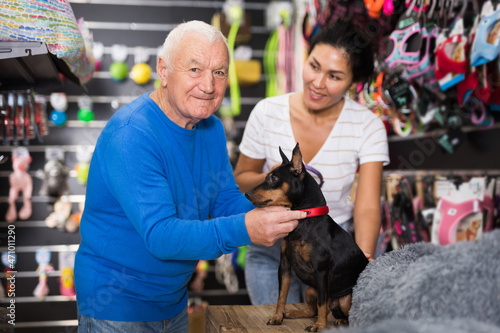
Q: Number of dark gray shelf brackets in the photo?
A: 1